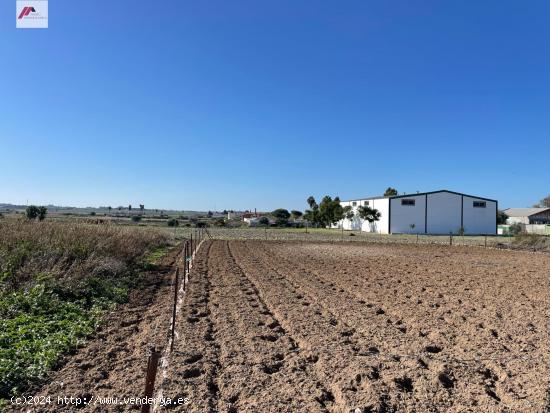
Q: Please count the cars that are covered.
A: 0